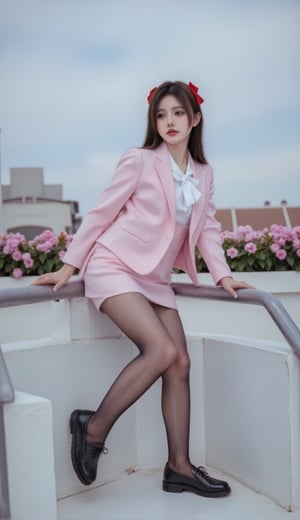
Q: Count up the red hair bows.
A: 2